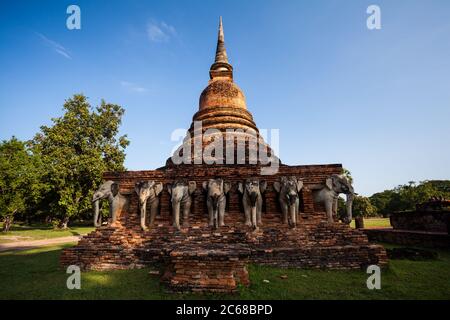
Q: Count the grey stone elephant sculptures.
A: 7